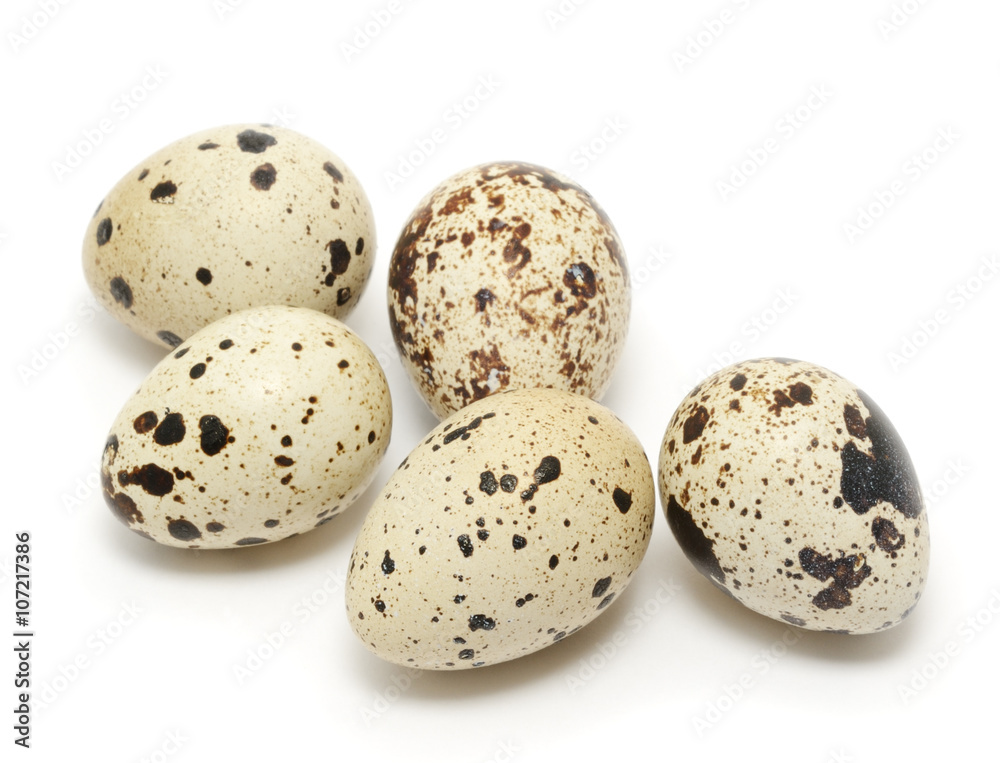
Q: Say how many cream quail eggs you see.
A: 5